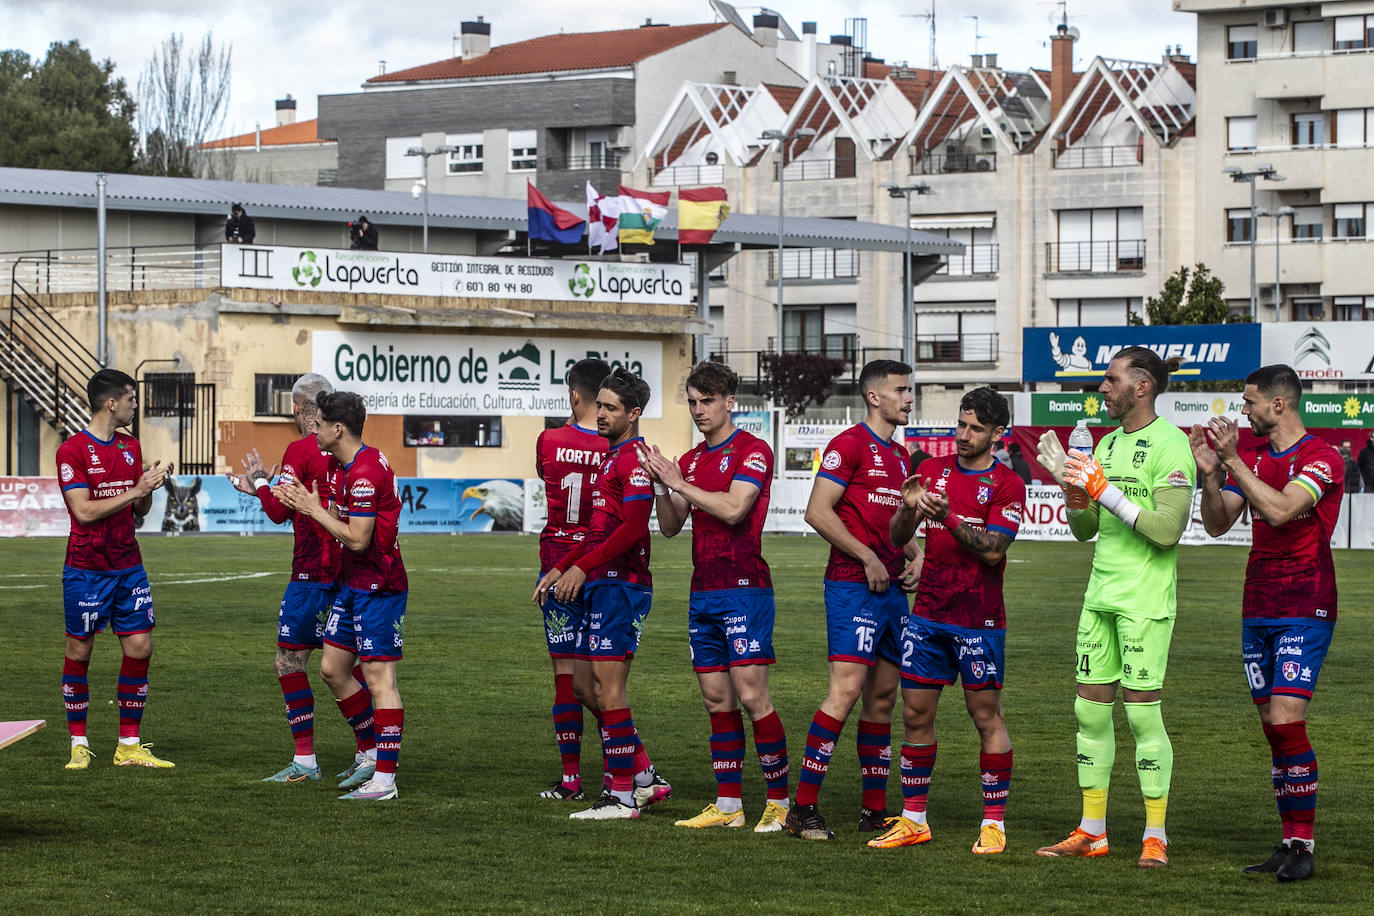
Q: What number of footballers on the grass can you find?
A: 10